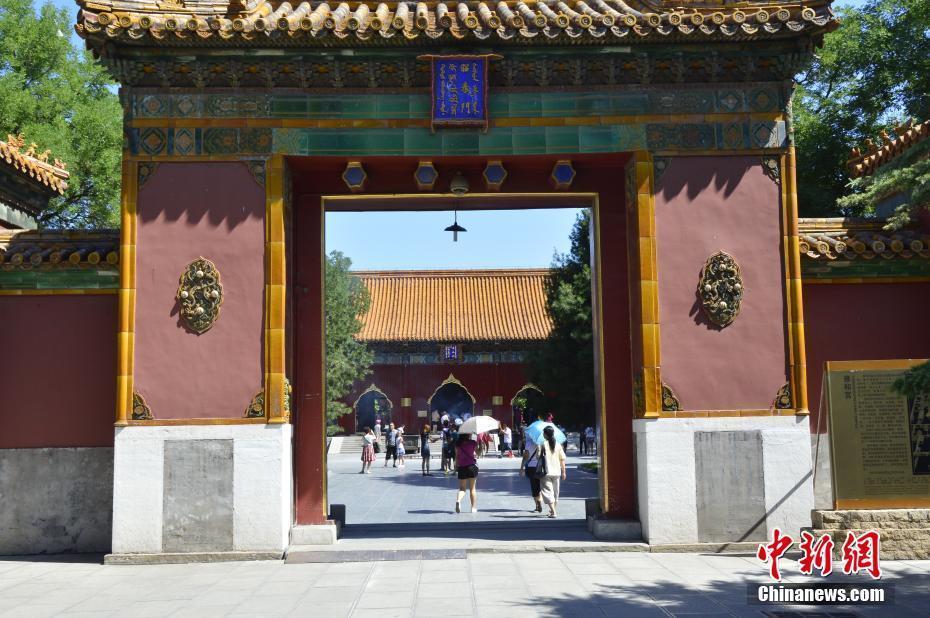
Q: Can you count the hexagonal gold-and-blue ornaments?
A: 4